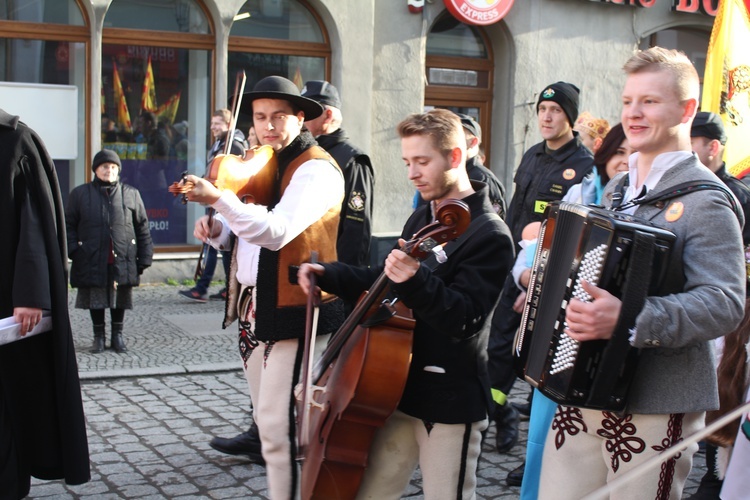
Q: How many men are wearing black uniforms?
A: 4